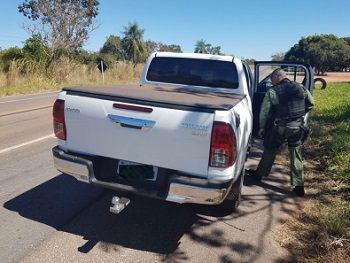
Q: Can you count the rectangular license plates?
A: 1